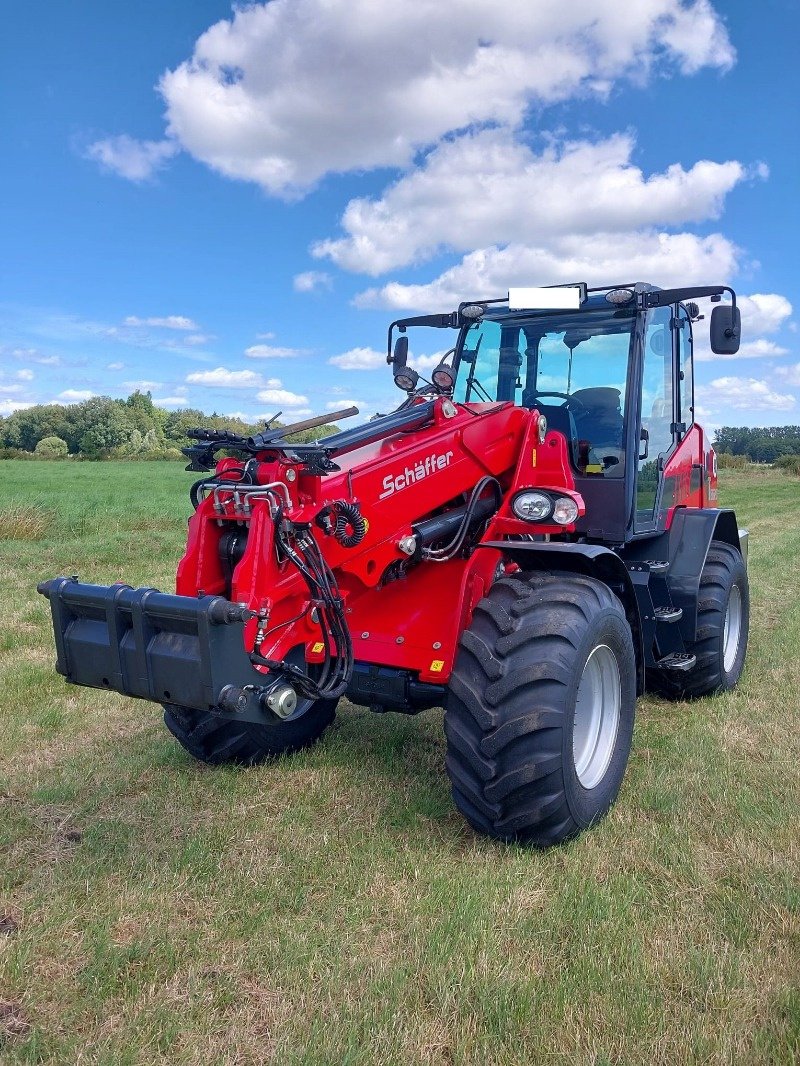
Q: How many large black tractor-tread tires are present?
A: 3